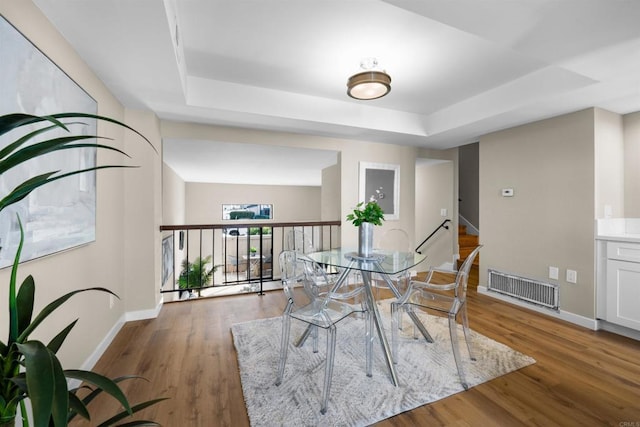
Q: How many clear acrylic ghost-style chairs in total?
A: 4